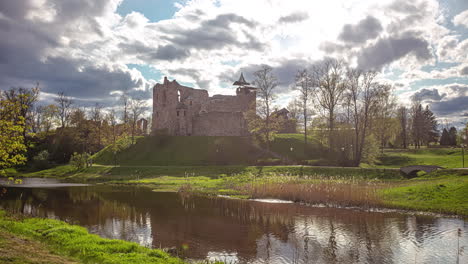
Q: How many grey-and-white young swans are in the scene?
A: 0